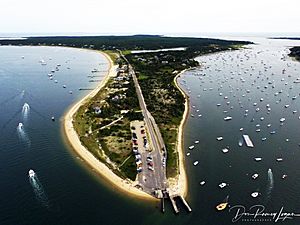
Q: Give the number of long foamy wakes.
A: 4